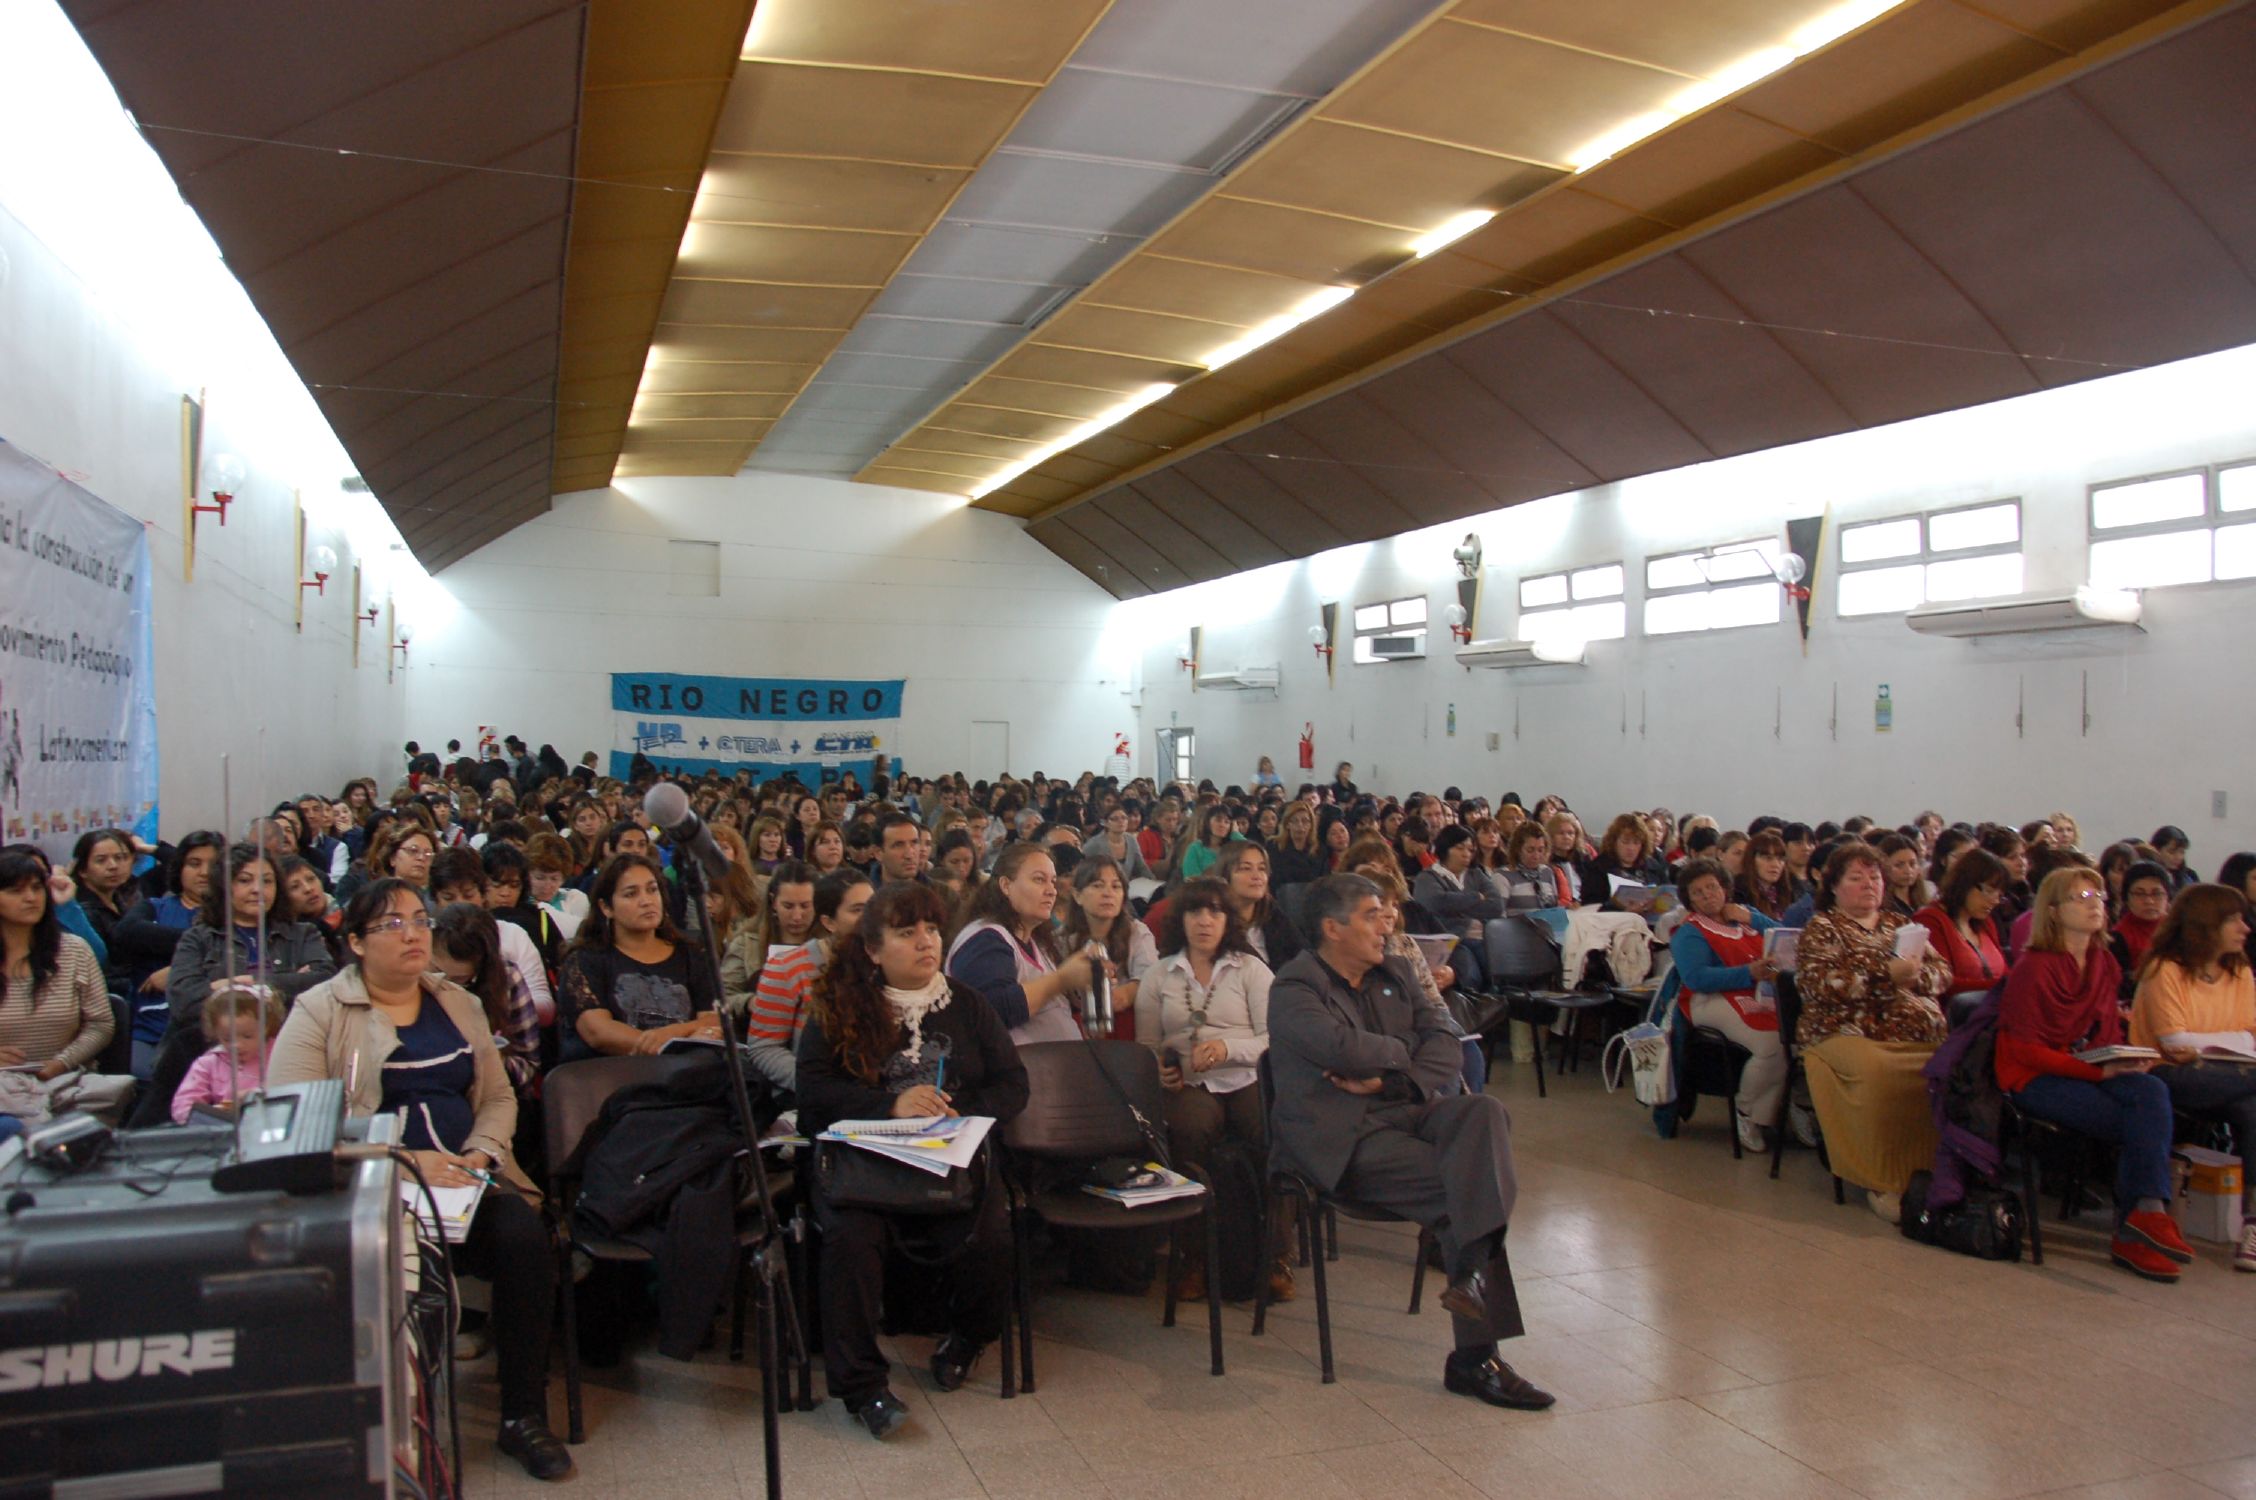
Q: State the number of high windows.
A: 5